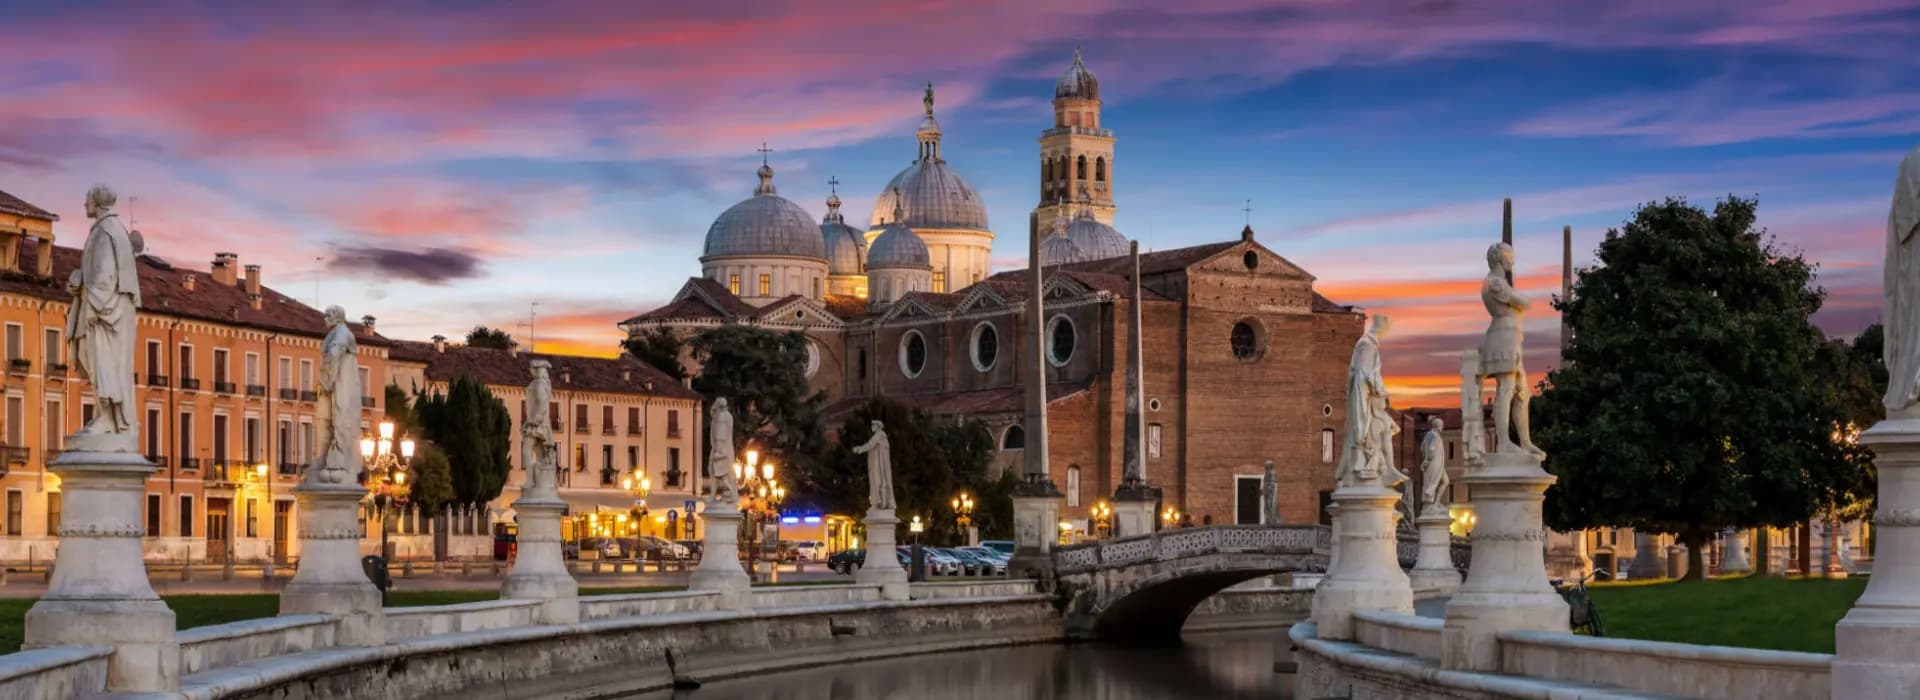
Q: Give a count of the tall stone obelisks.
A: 4